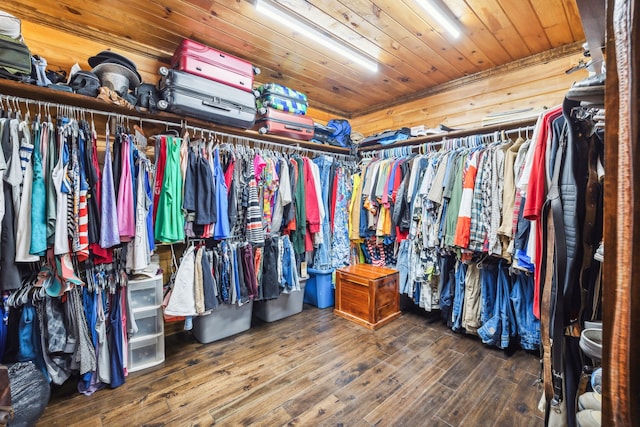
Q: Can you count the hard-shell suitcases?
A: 4